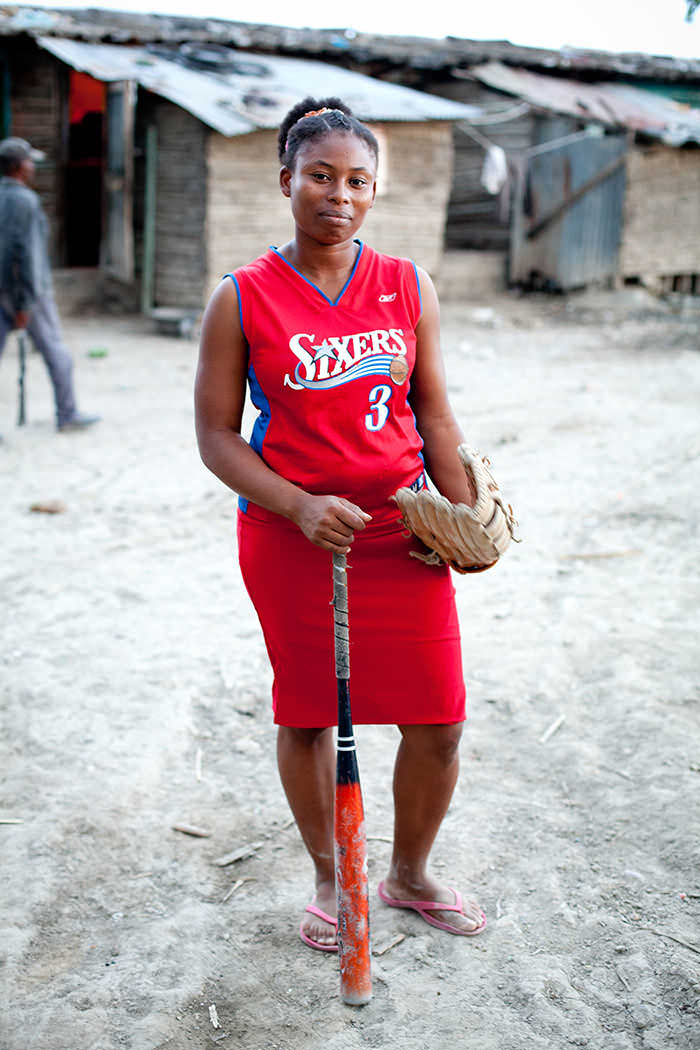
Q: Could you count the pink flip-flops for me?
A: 2